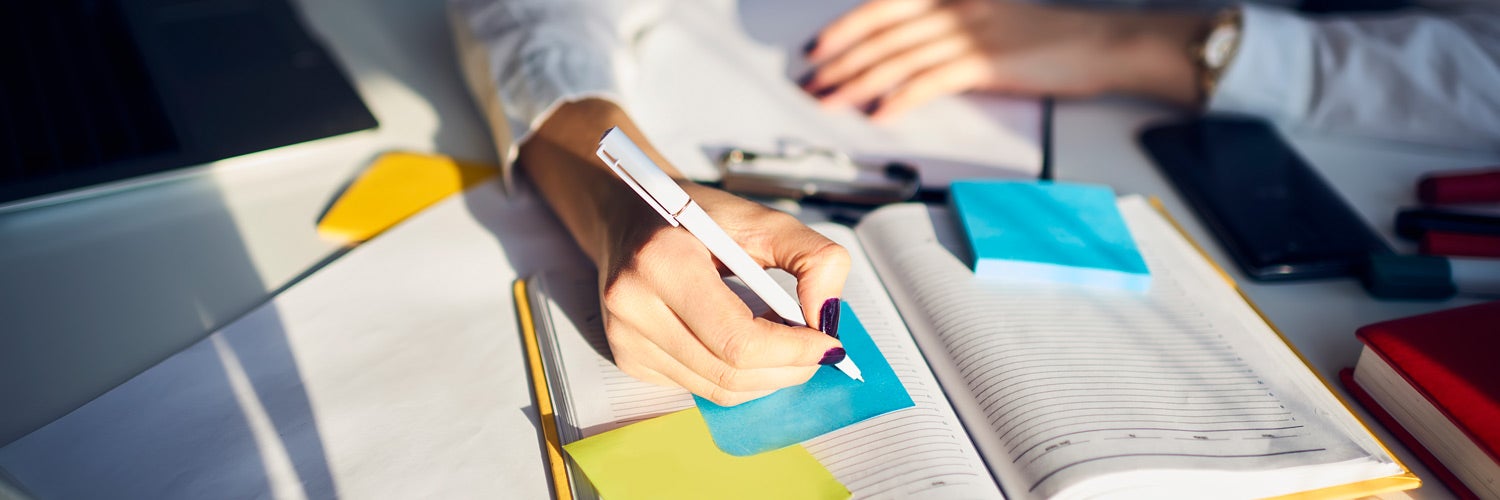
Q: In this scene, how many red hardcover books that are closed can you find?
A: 1